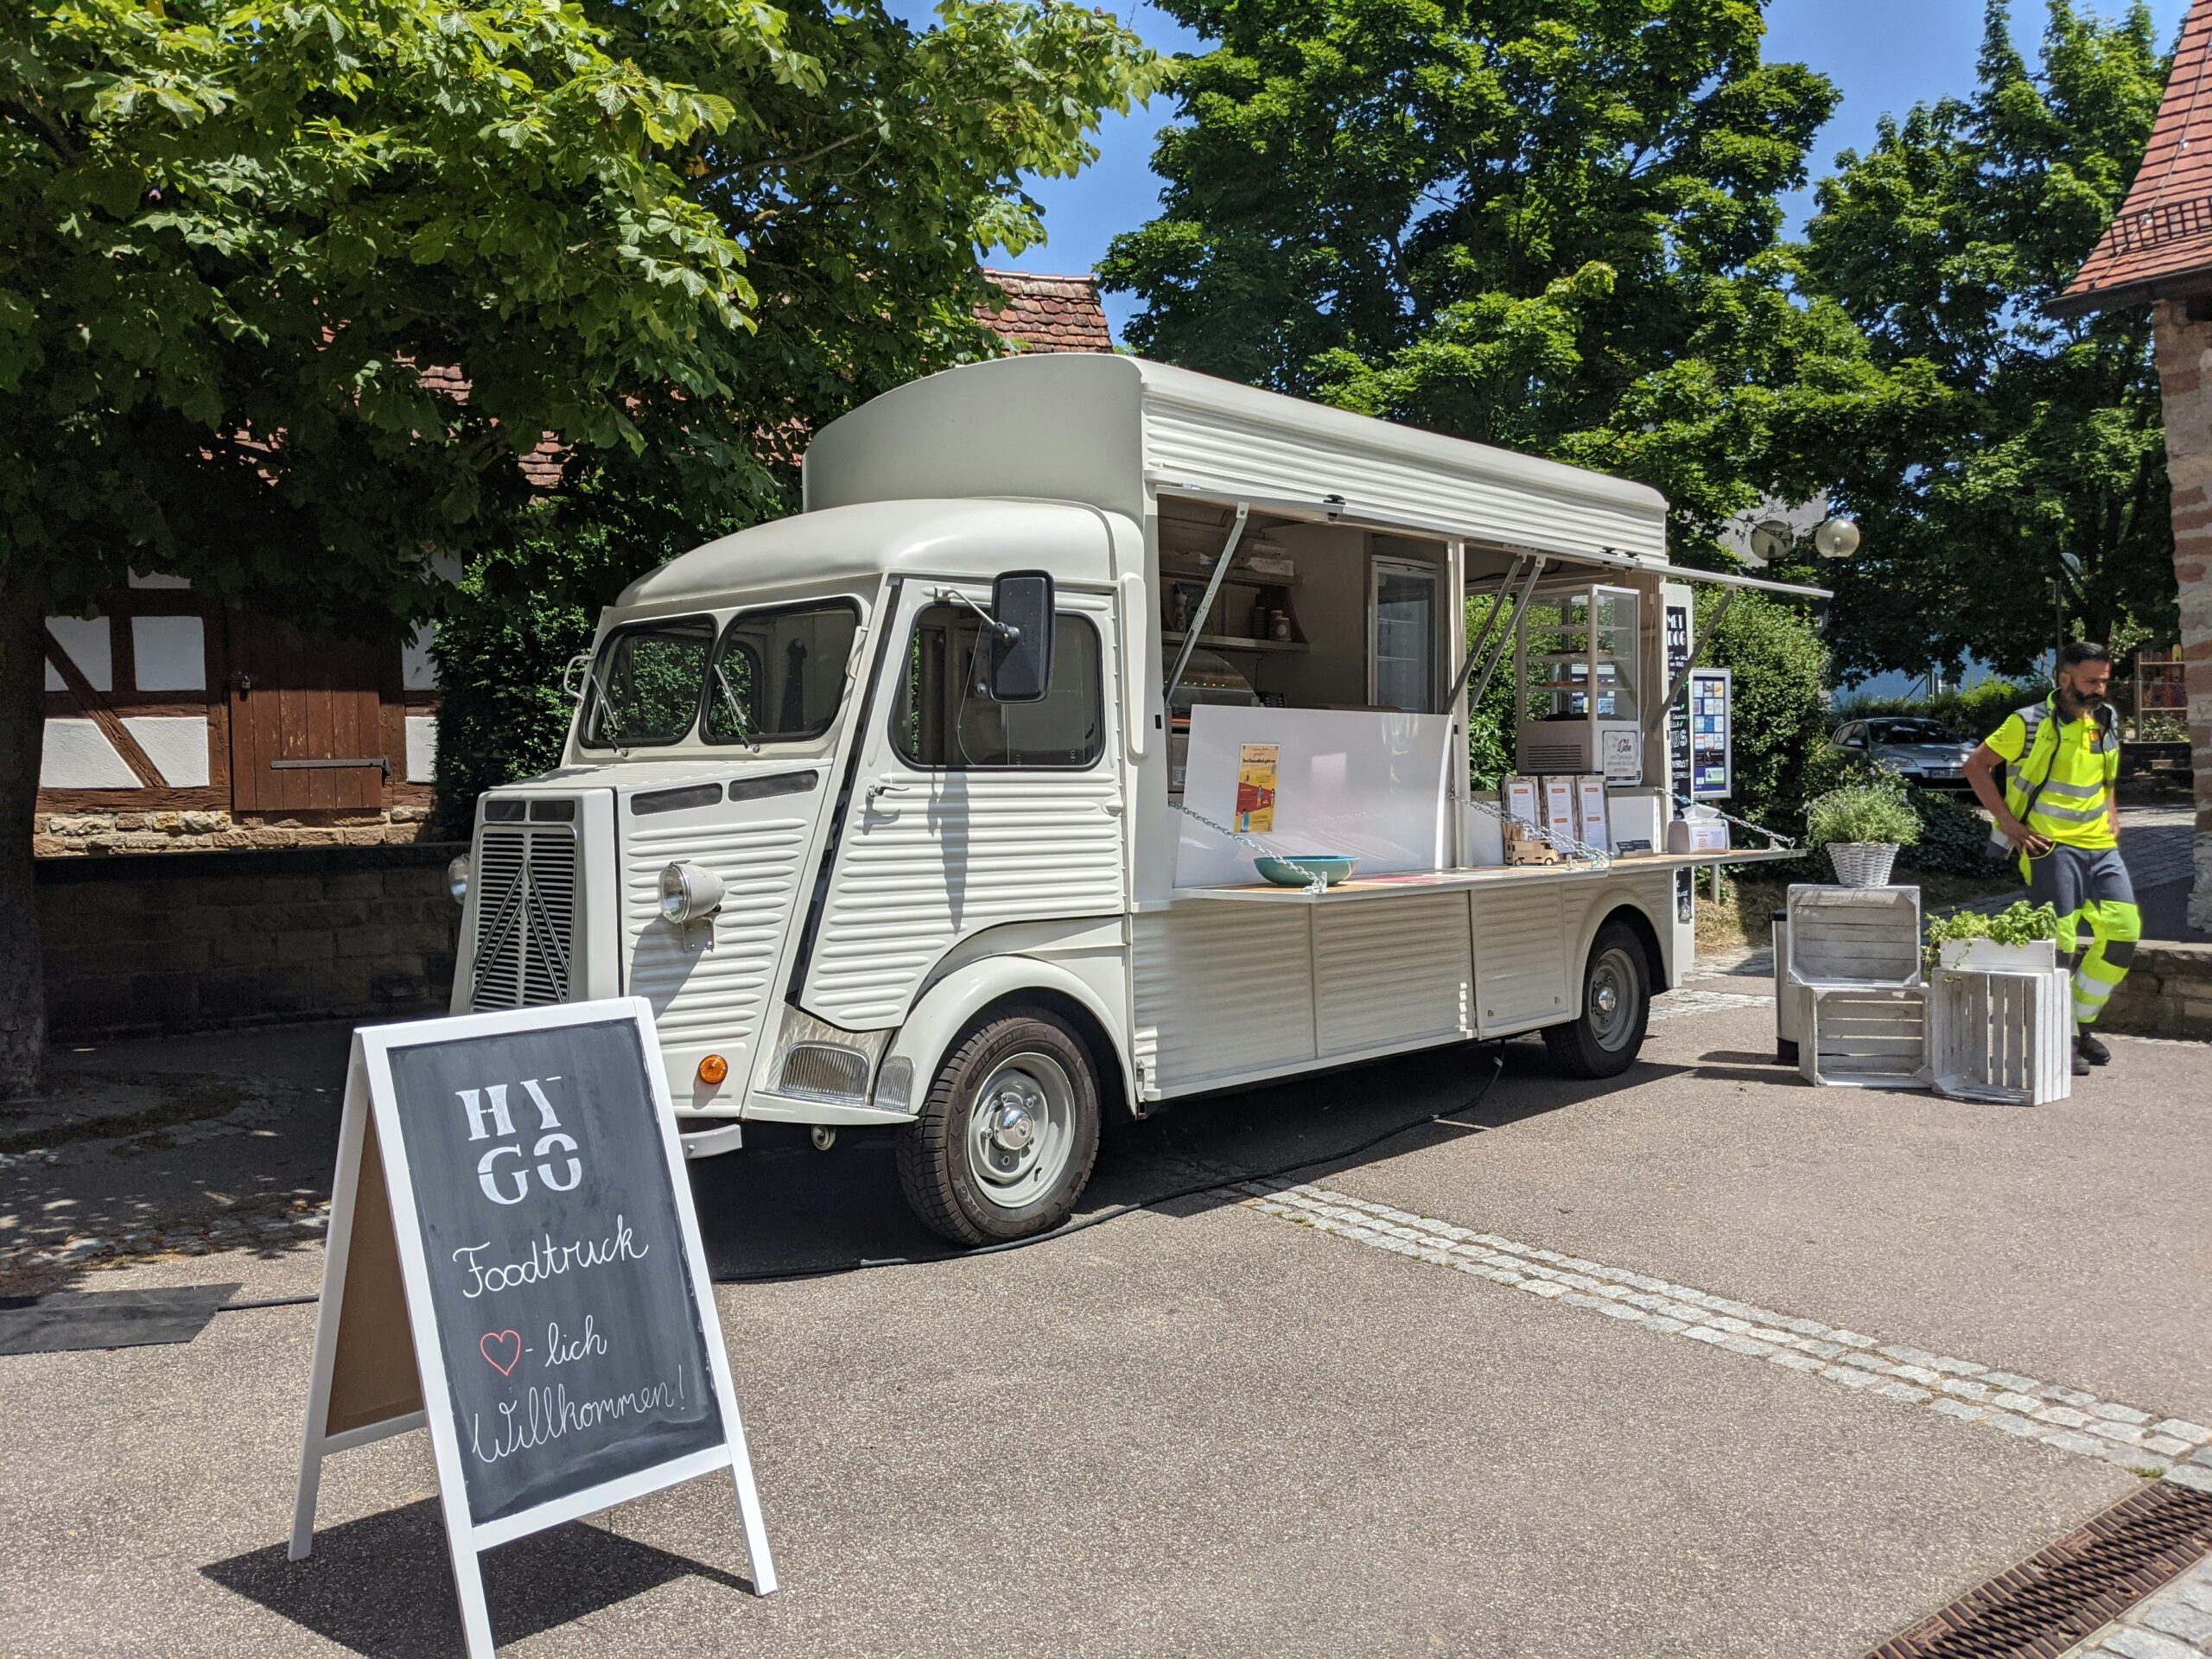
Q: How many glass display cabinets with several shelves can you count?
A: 1